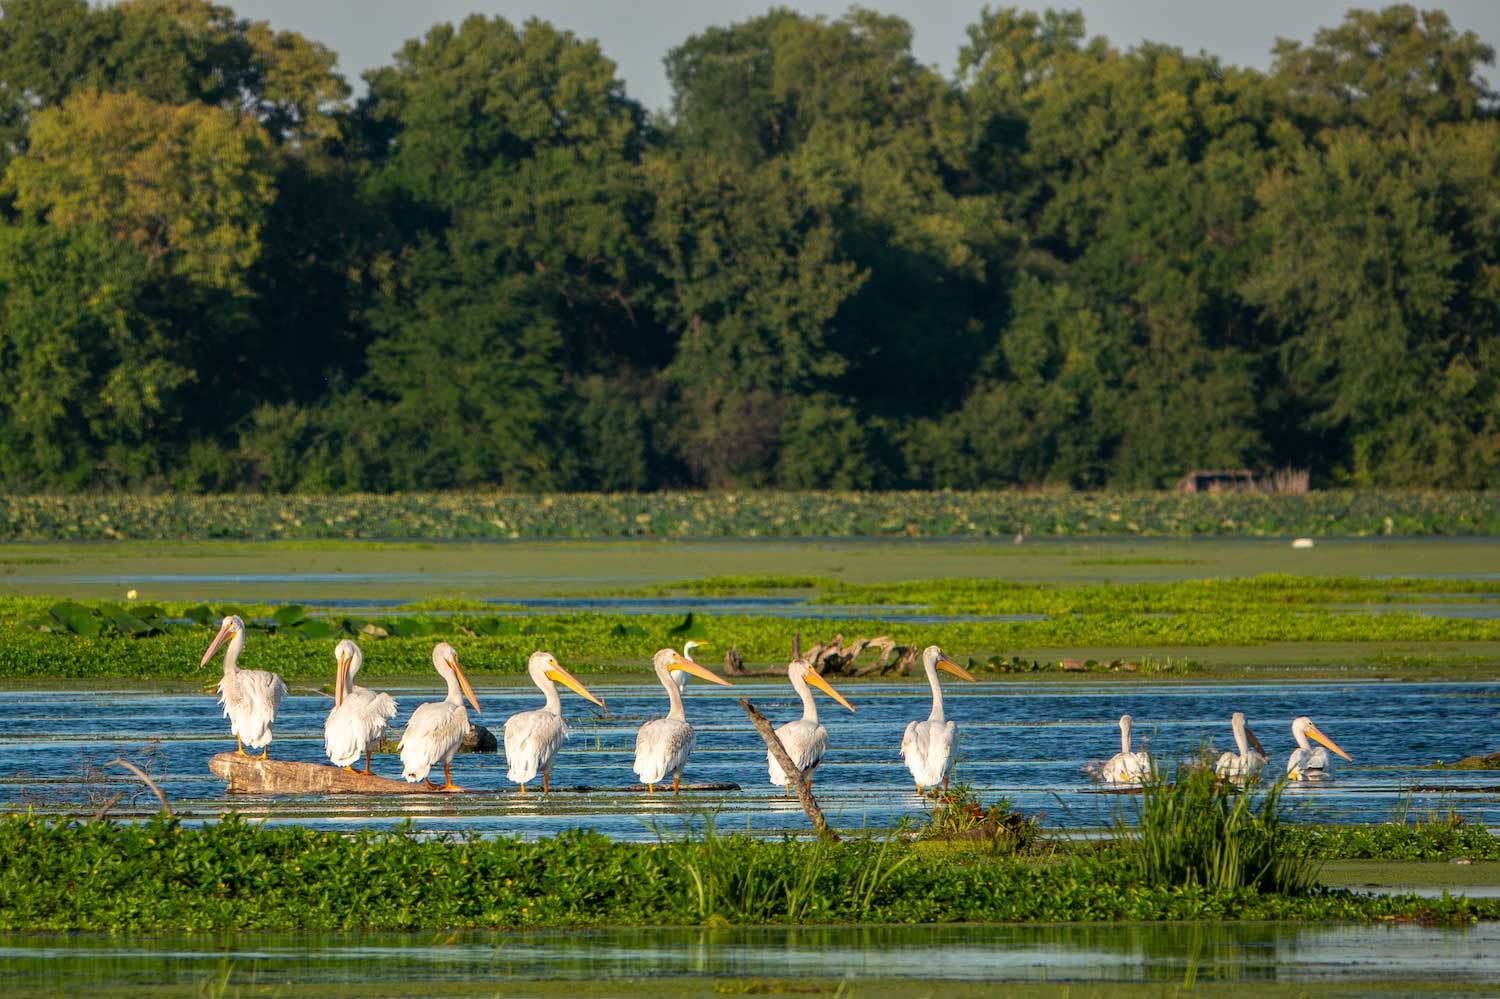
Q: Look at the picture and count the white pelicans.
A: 10